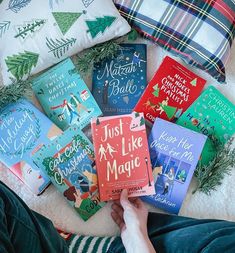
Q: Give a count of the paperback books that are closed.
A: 8